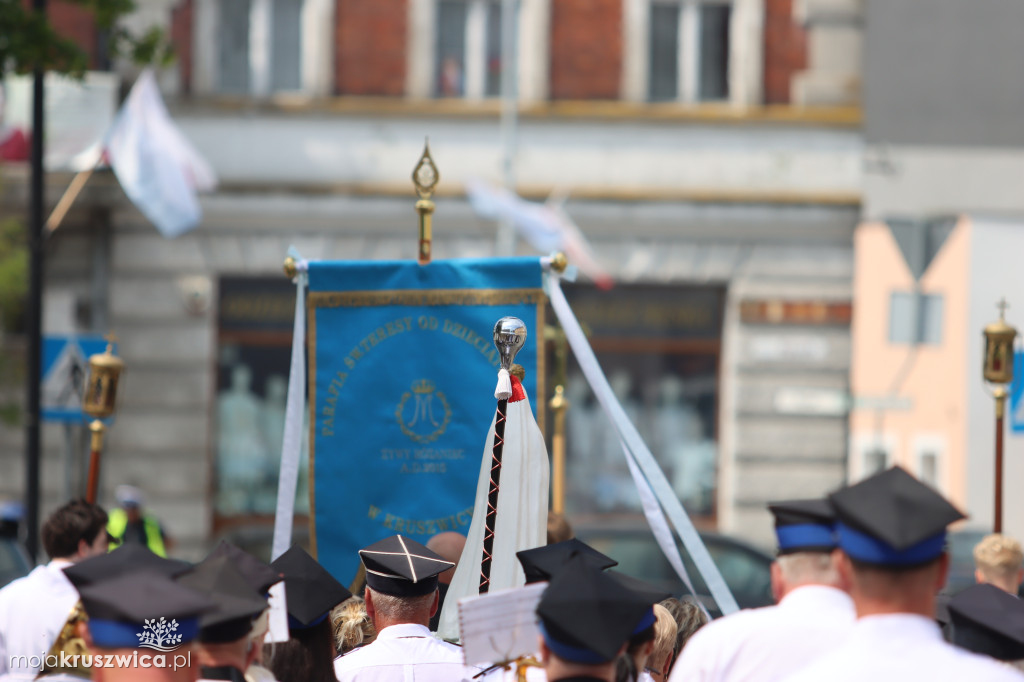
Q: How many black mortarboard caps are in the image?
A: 12